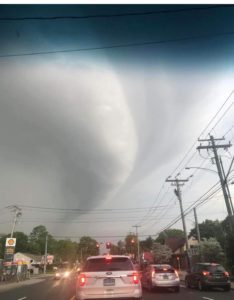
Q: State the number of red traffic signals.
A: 3